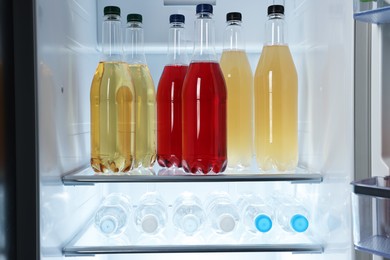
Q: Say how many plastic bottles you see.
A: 12